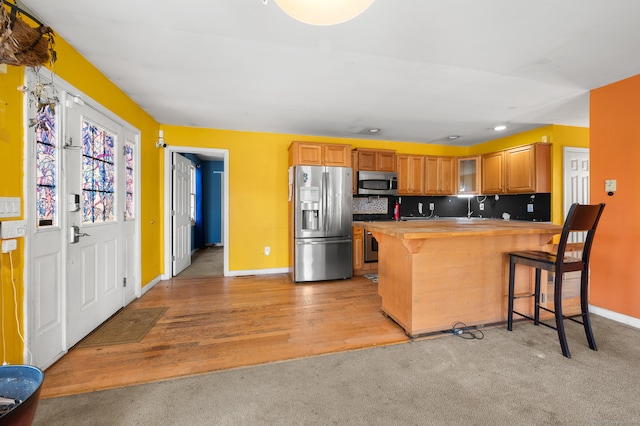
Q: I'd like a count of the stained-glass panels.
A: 3